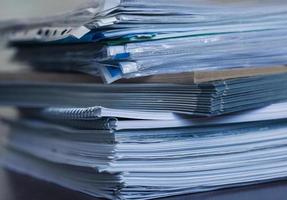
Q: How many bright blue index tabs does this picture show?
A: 2